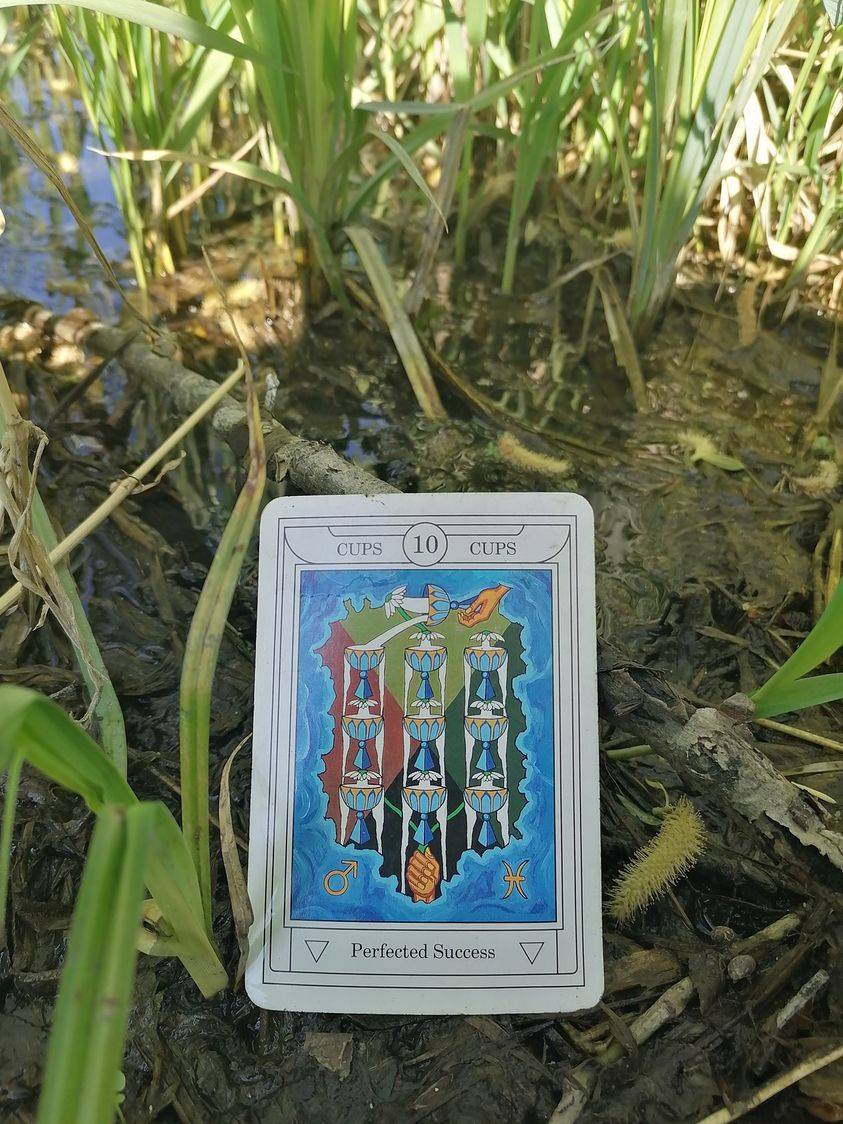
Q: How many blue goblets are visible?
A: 10